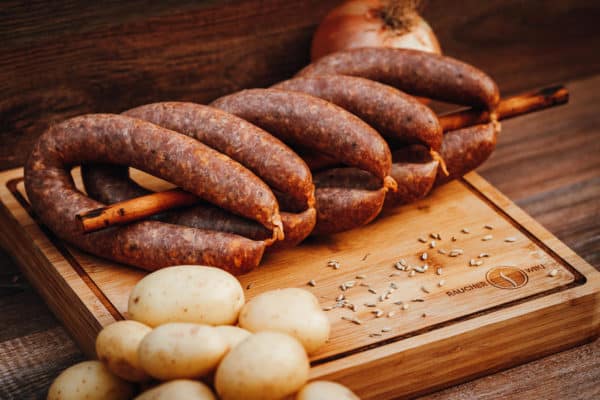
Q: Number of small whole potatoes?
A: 9